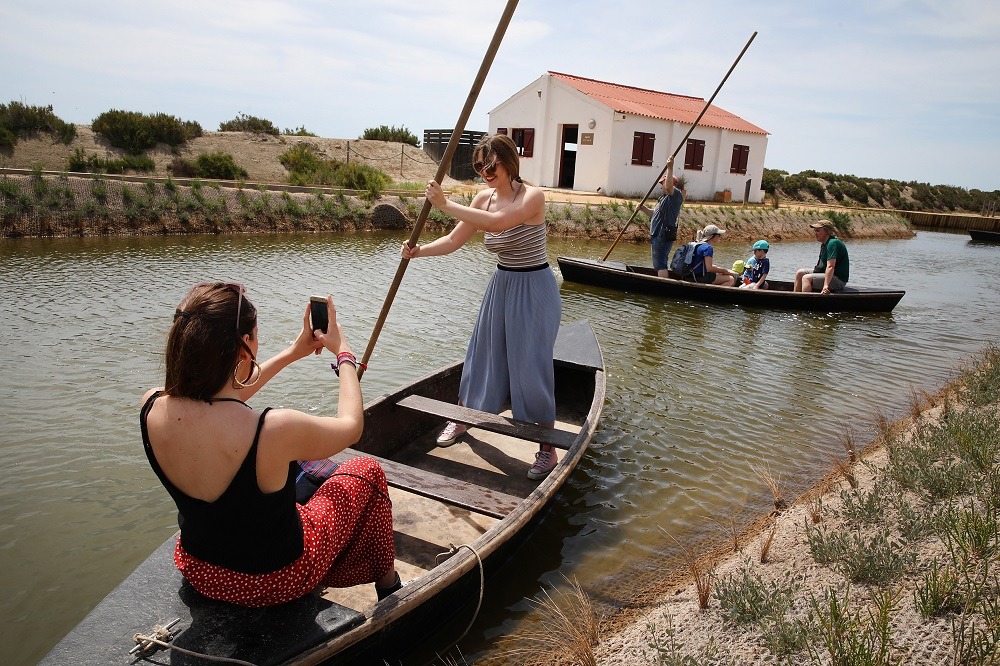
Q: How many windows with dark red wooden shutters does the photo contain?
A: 4